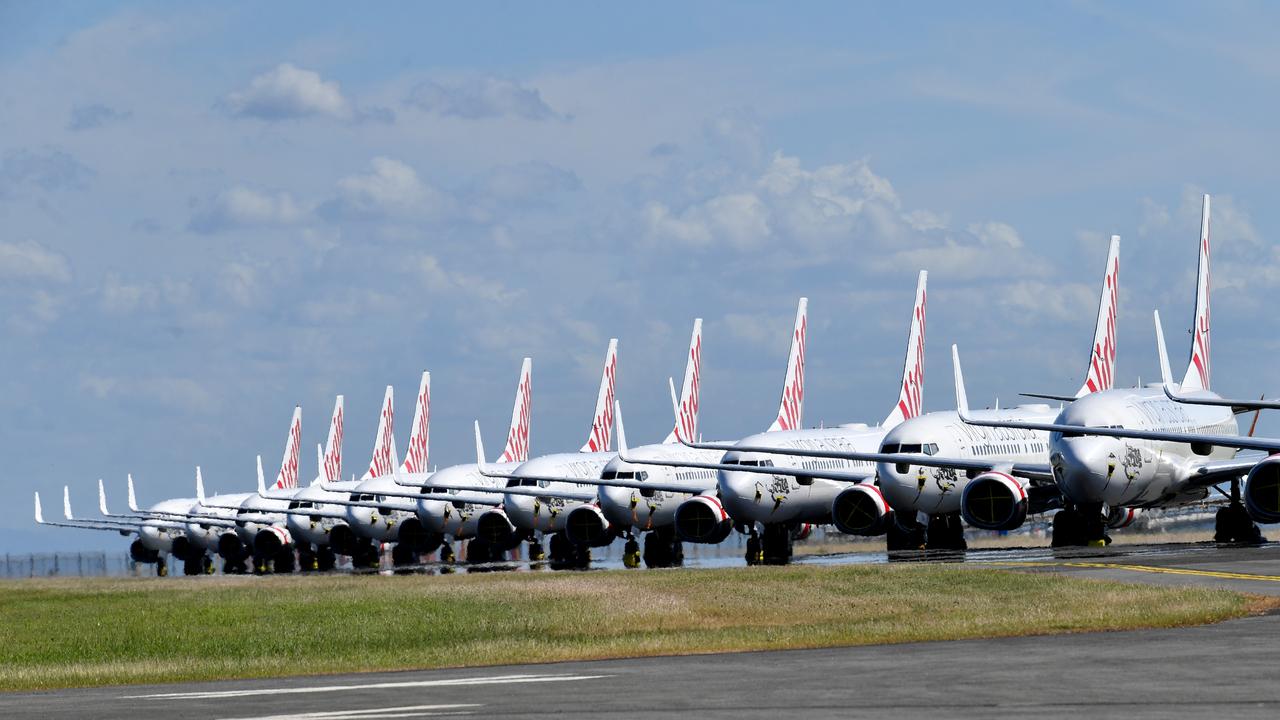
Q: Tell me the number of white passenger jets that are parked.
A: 11